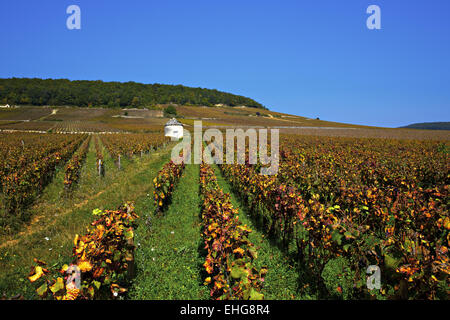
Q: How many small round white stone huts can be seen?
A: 1